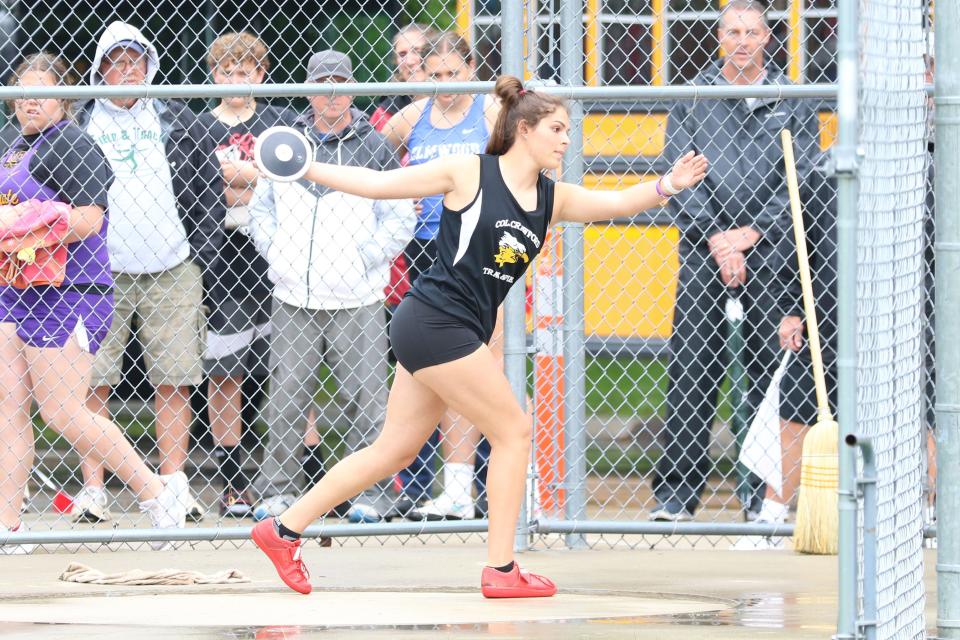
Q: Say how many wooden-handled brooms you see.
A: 1